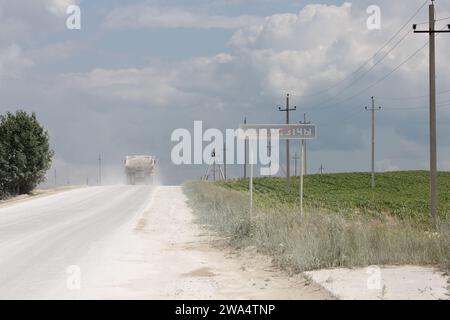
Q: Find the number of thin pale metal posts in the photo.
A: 2